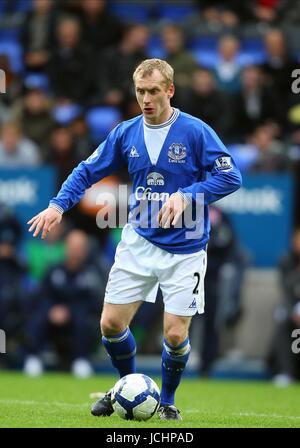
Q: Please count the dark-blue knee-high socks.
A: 2